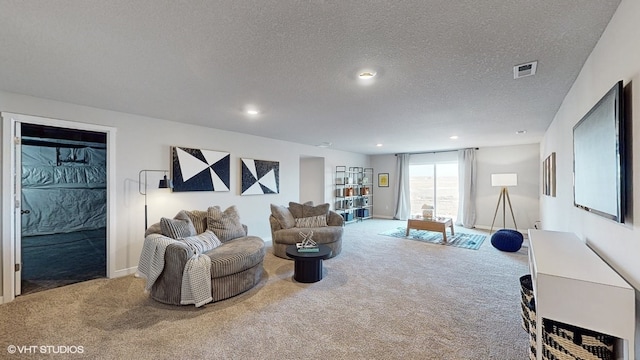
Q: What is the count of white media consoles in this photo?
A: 1